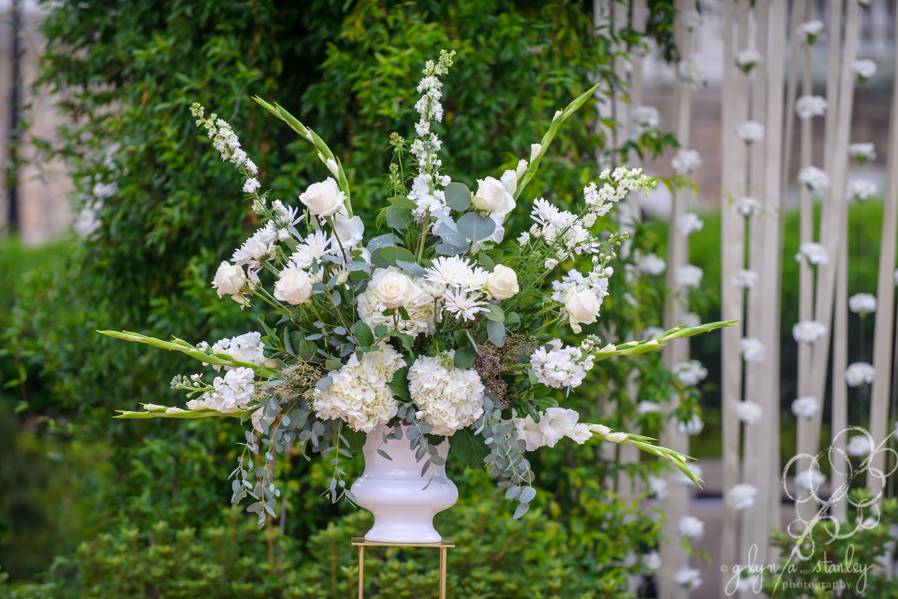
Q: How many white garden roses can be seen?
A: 7